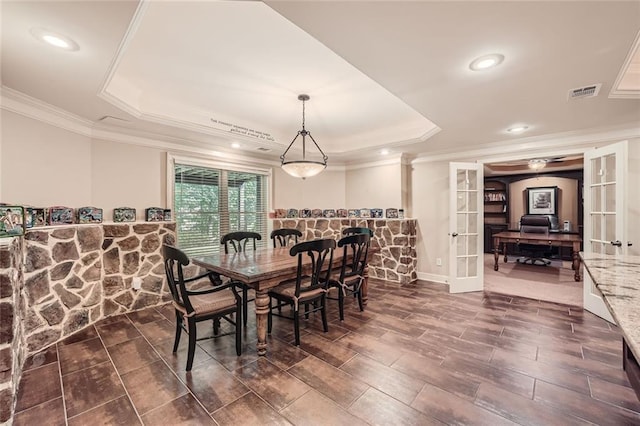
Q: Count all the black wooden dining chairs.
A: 6